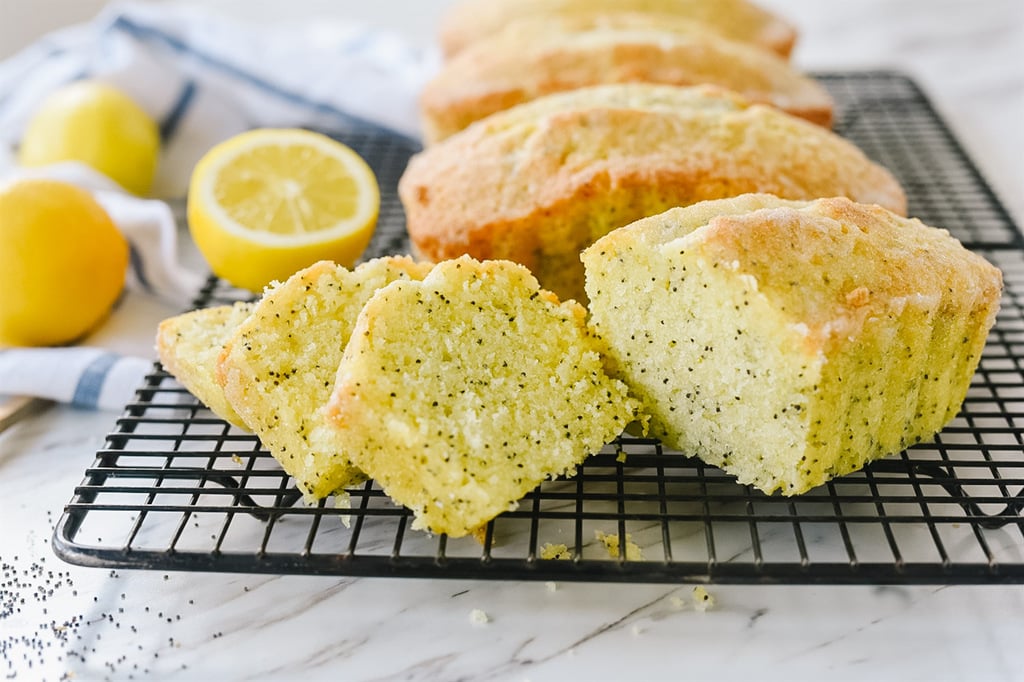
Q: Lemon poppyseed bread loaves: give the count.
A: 4